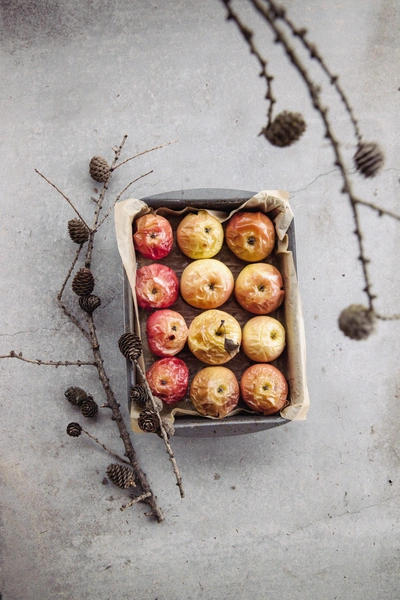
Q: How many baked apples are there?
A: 12